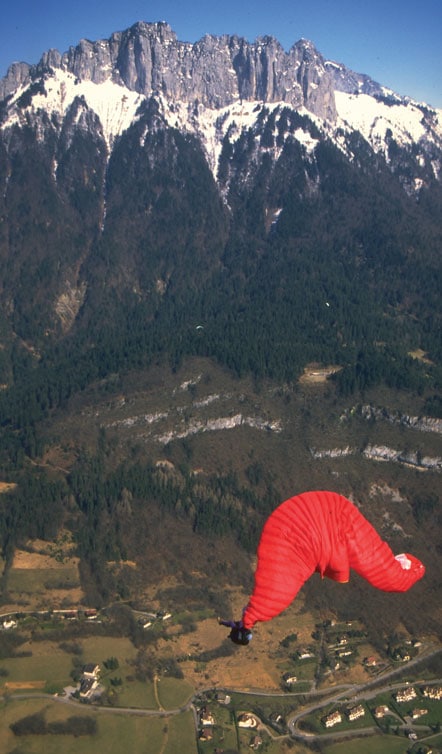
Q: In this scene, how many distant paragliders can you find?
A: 2